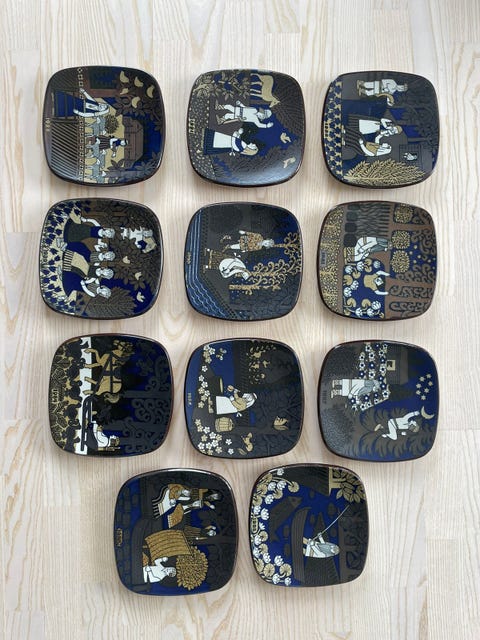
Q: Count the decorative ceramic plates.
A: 11